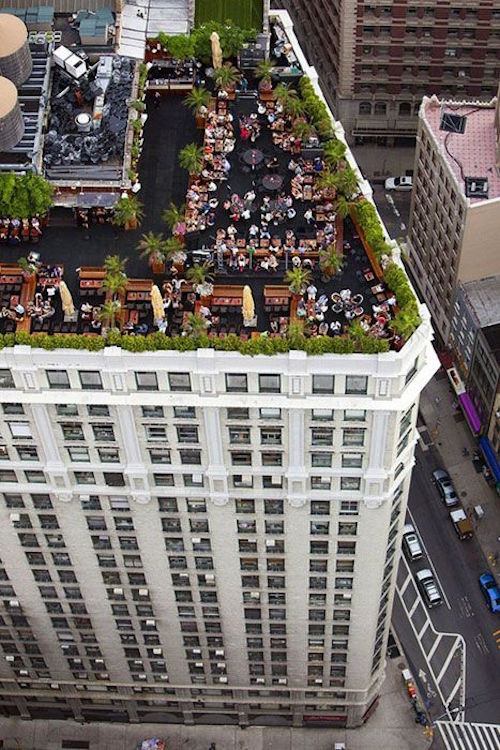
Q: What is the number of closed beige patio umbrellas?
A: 4